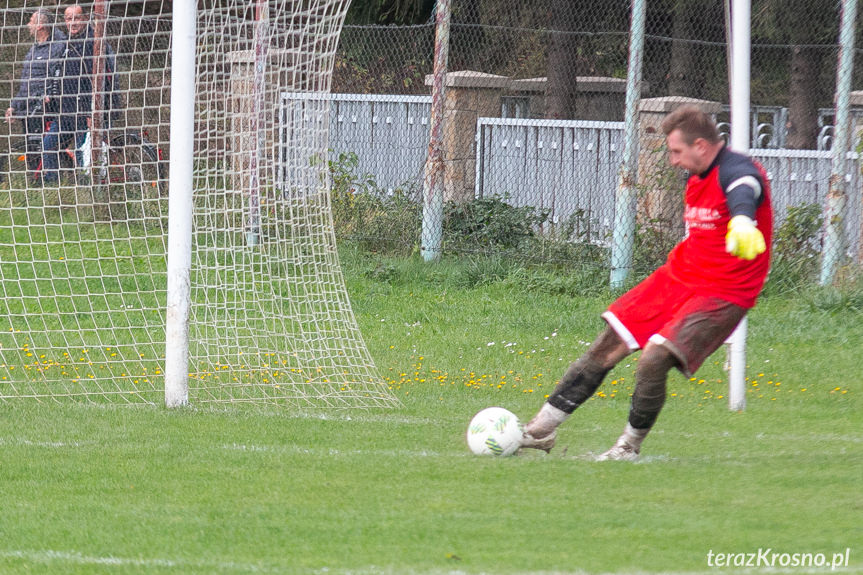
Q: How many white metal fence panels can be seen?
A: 3